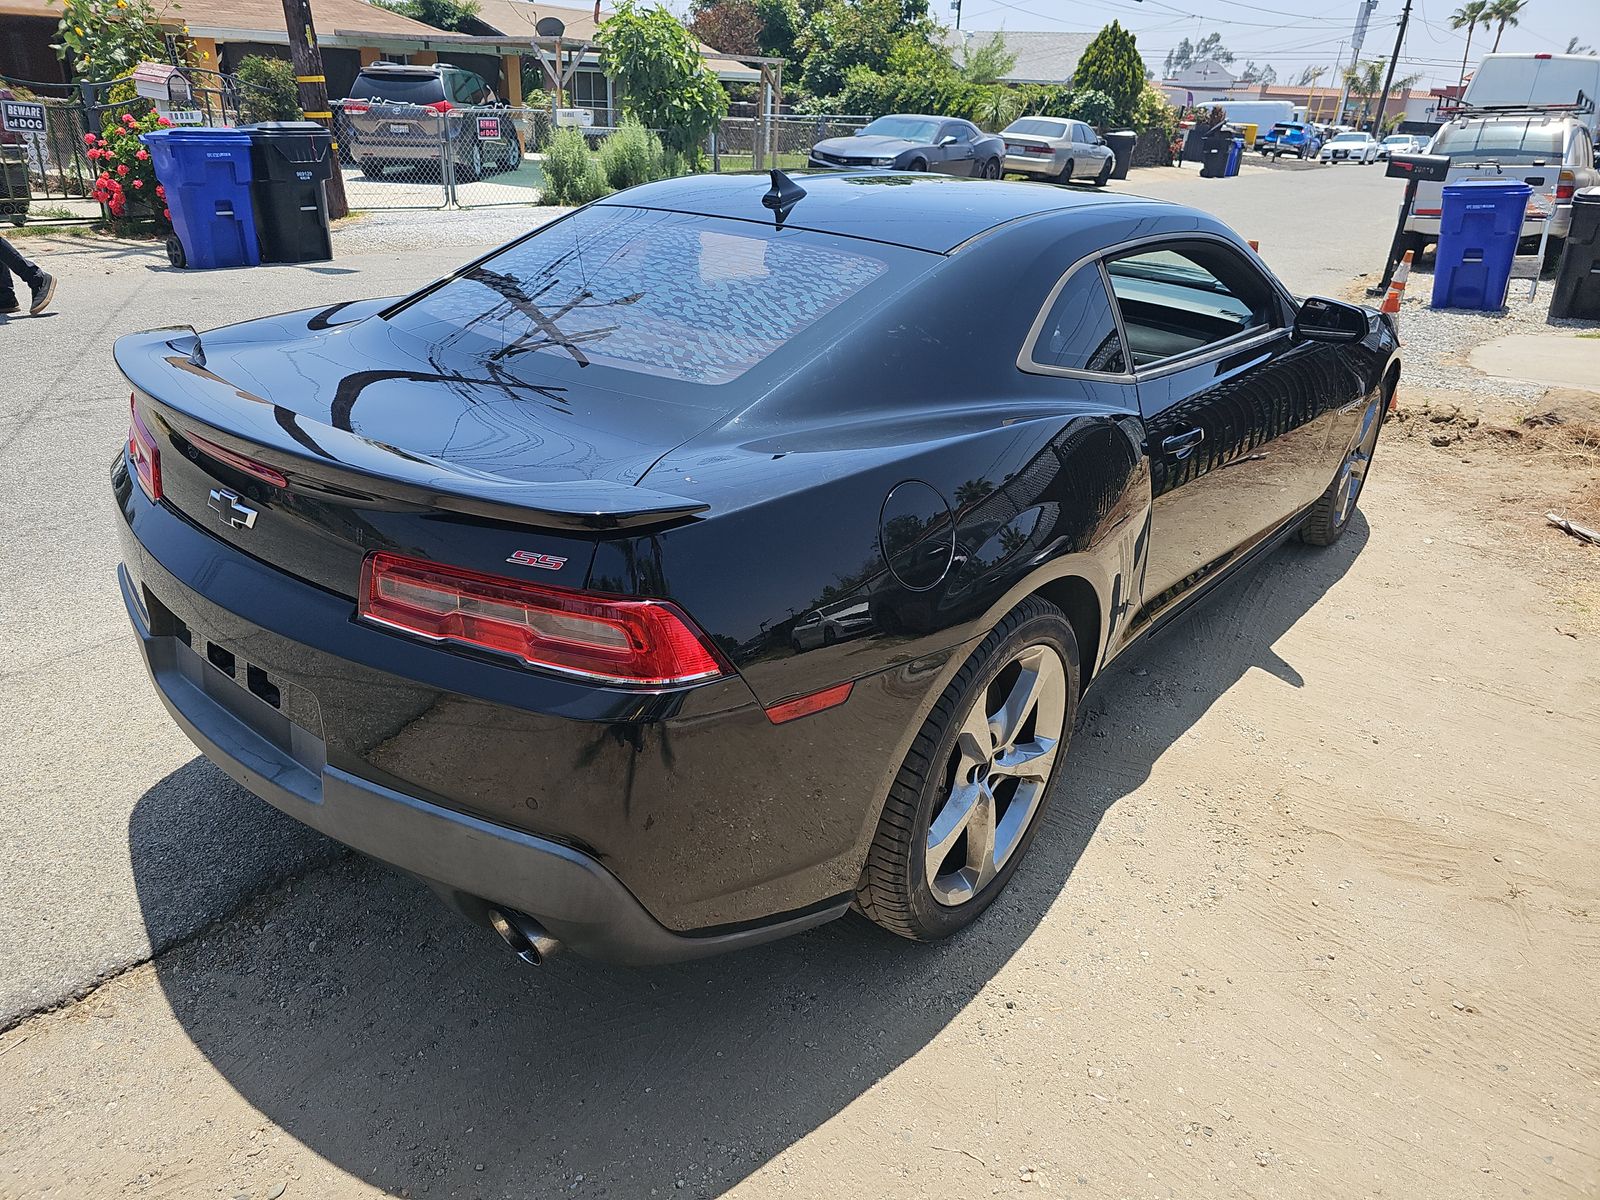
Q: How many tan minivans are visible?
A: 1